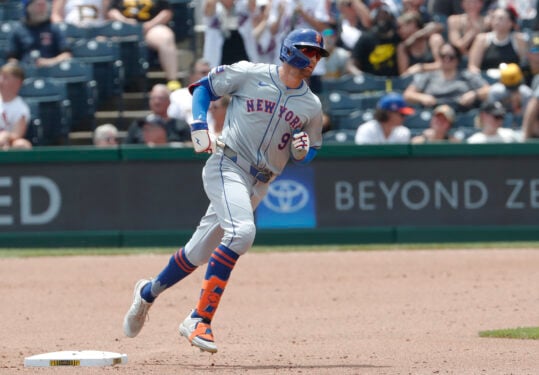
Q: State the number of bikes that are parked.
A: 0